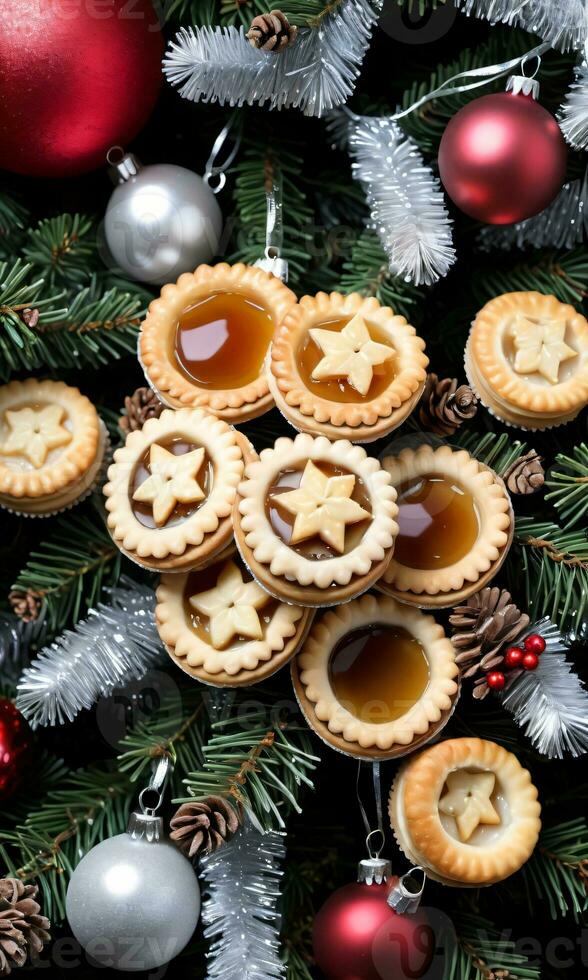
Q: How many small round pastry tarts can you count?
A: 10